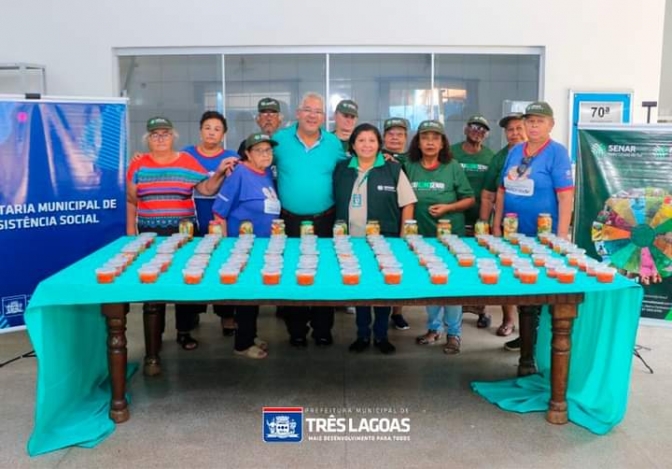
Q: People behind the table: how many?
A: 12